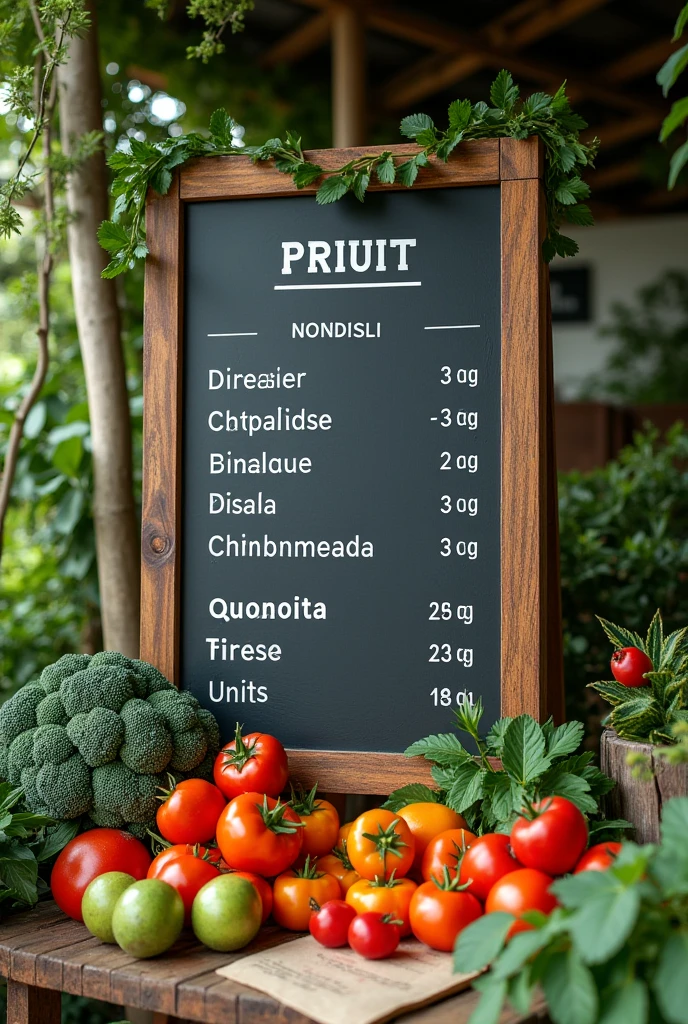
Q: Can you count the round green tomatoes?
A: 3